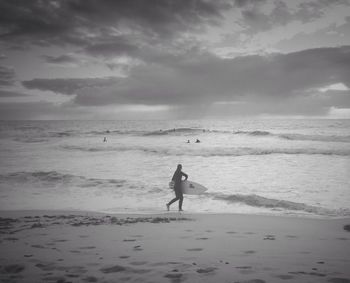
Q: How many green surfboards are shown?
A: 0